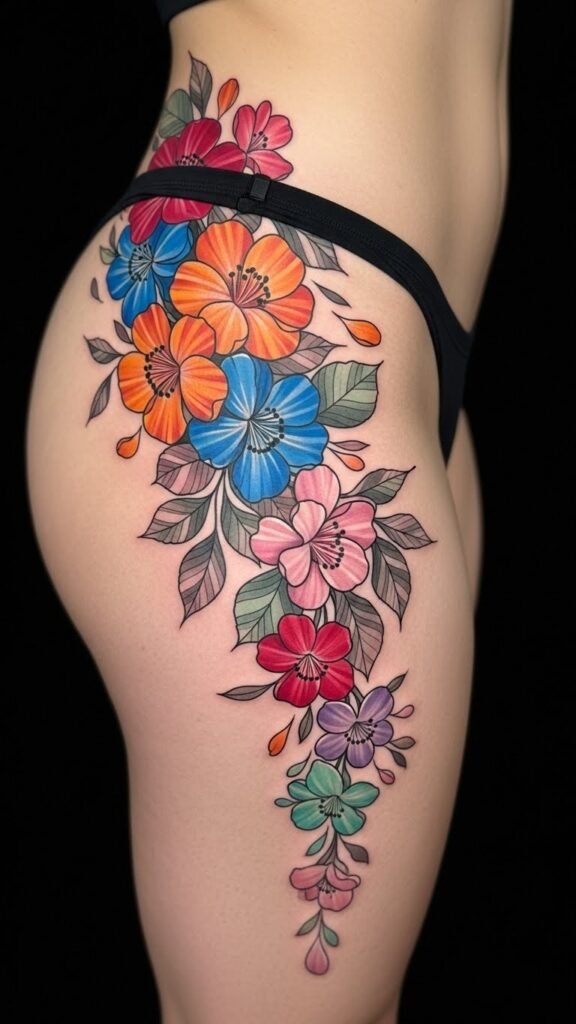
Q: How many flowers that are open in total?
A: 11